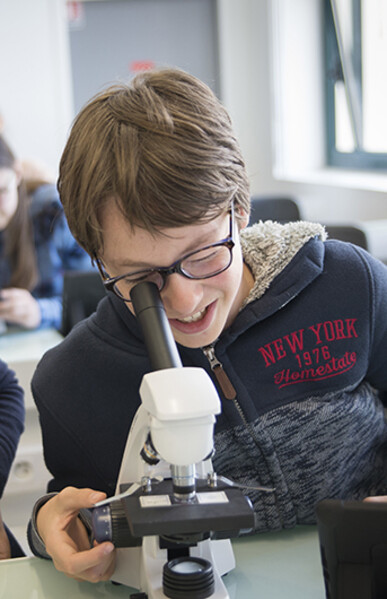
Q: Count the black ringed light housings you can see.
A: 1